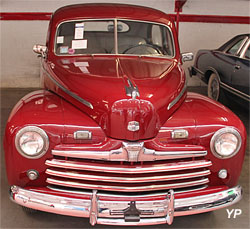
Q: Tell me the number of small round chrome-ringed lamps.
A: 2